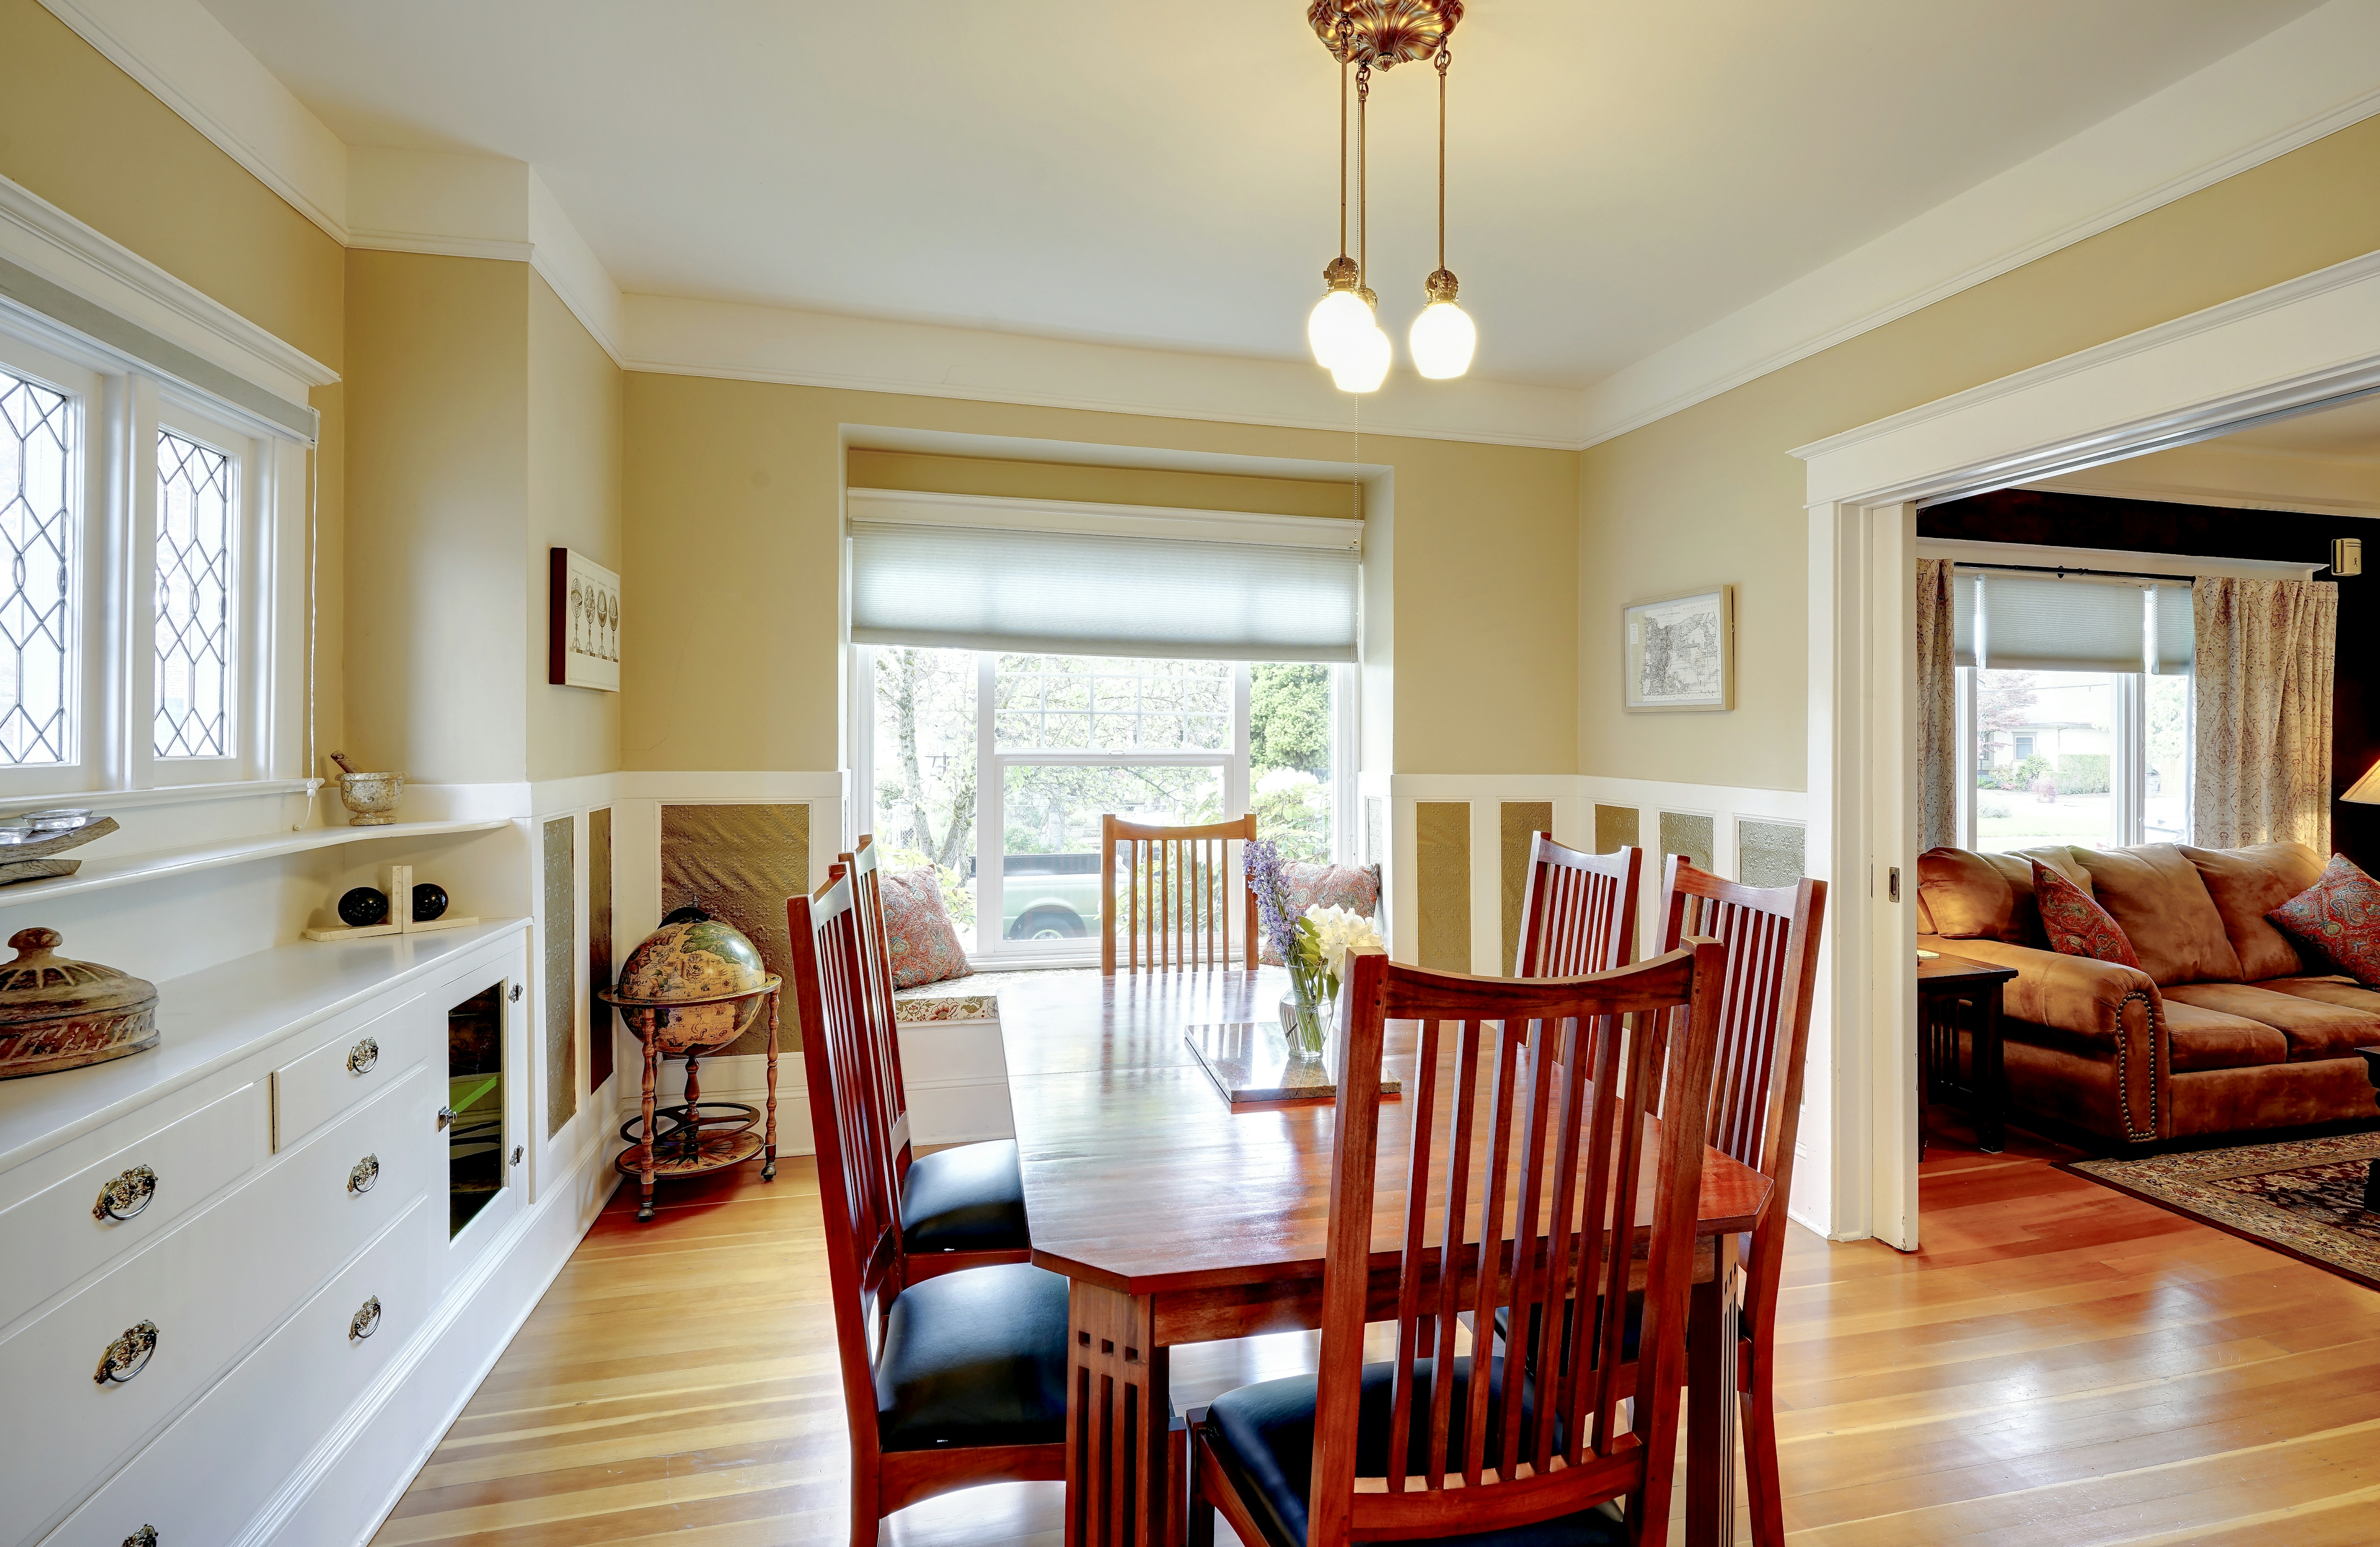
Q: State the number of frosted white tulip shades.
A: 3